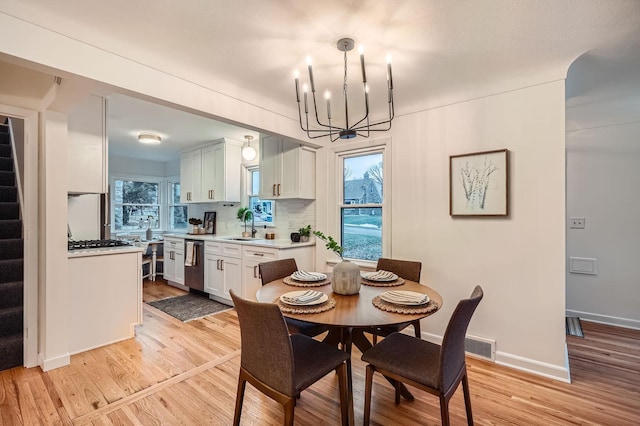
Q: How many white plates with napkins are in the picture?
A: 4